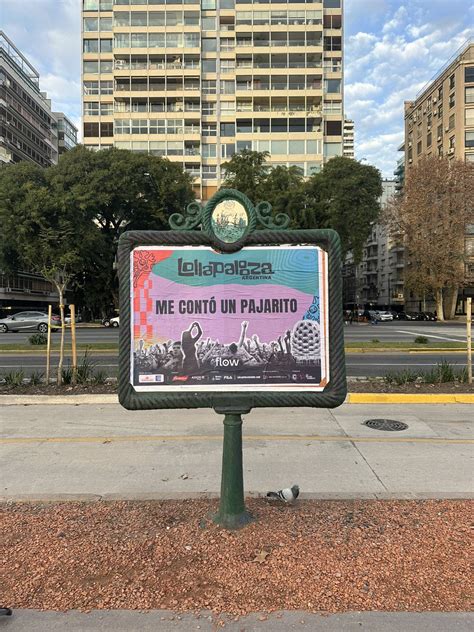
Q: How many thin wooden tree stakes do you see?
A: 3